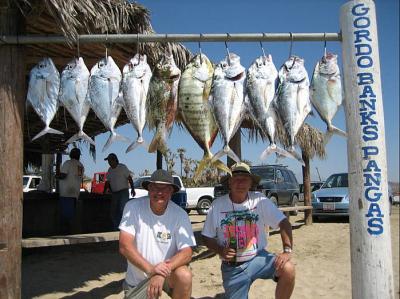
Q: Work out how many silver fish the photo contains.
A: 8